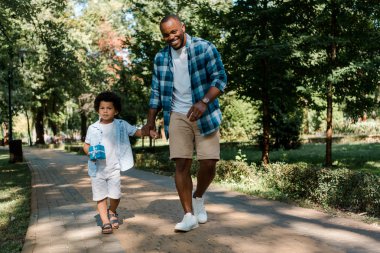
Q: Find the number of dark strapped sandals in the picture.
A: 2